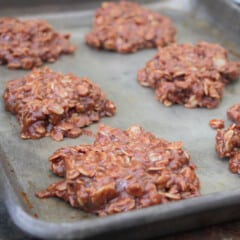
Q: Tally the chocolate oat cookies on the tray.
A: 6